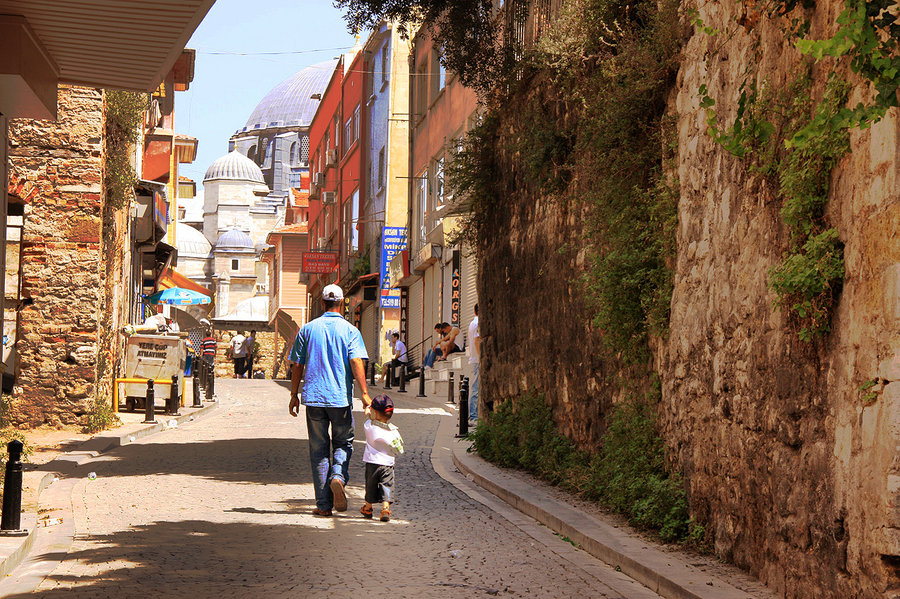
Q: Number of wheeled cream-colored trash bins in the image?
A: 1